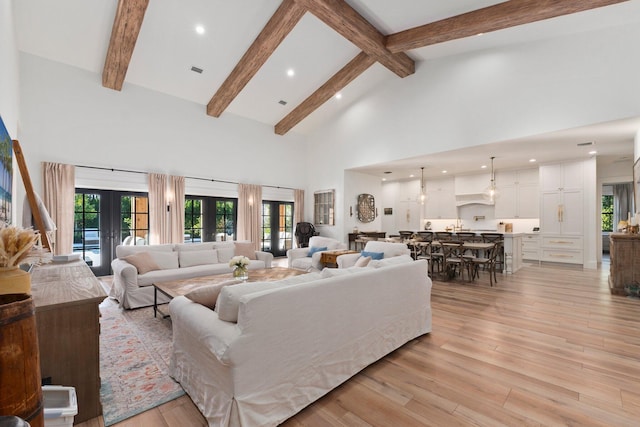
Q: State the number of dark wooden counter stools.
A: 5